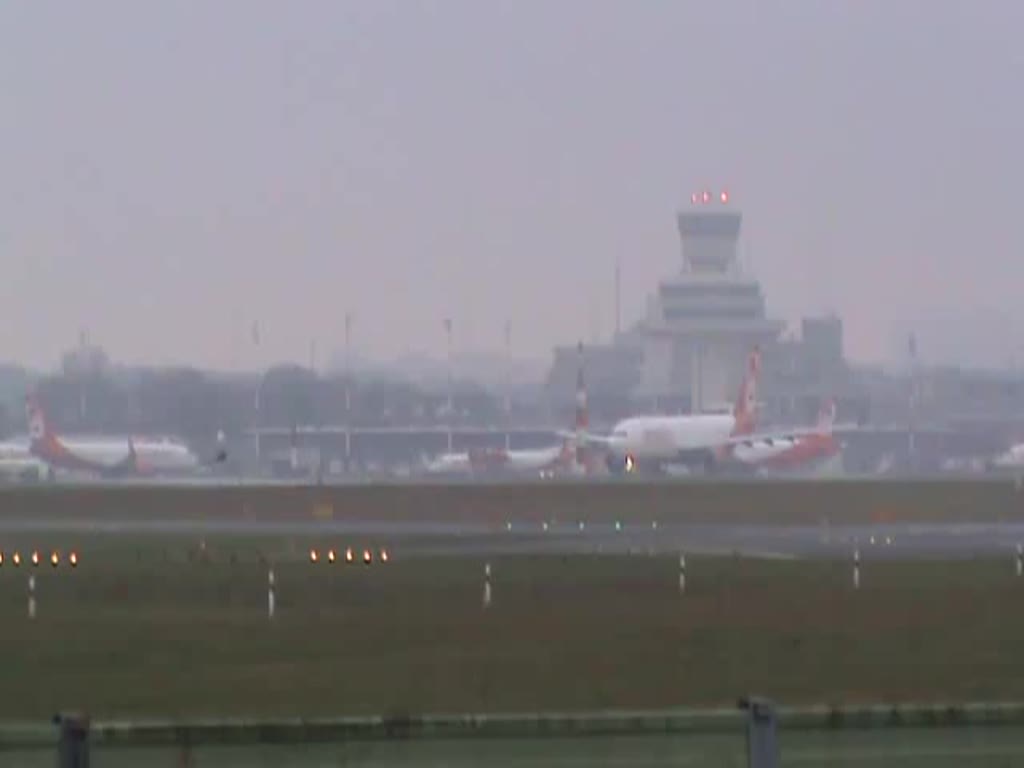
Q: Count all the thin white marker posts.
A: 6